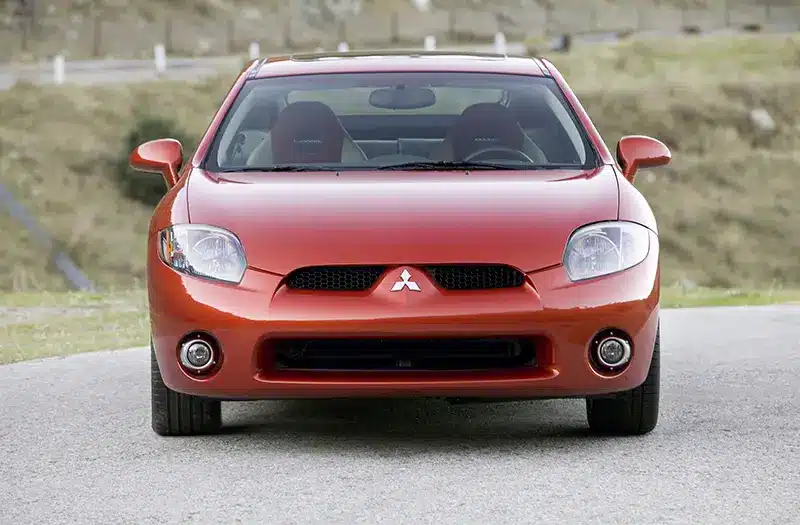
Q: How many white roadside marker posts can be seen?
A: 6